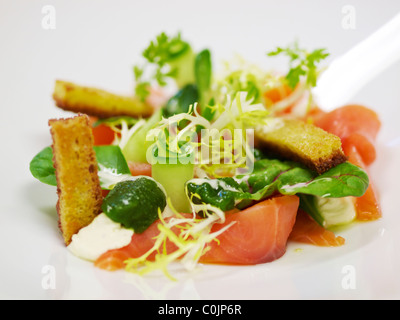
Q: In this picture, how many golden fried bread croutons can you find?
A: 3